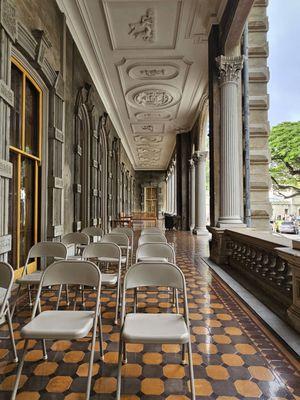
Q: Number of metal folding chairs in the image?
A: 12